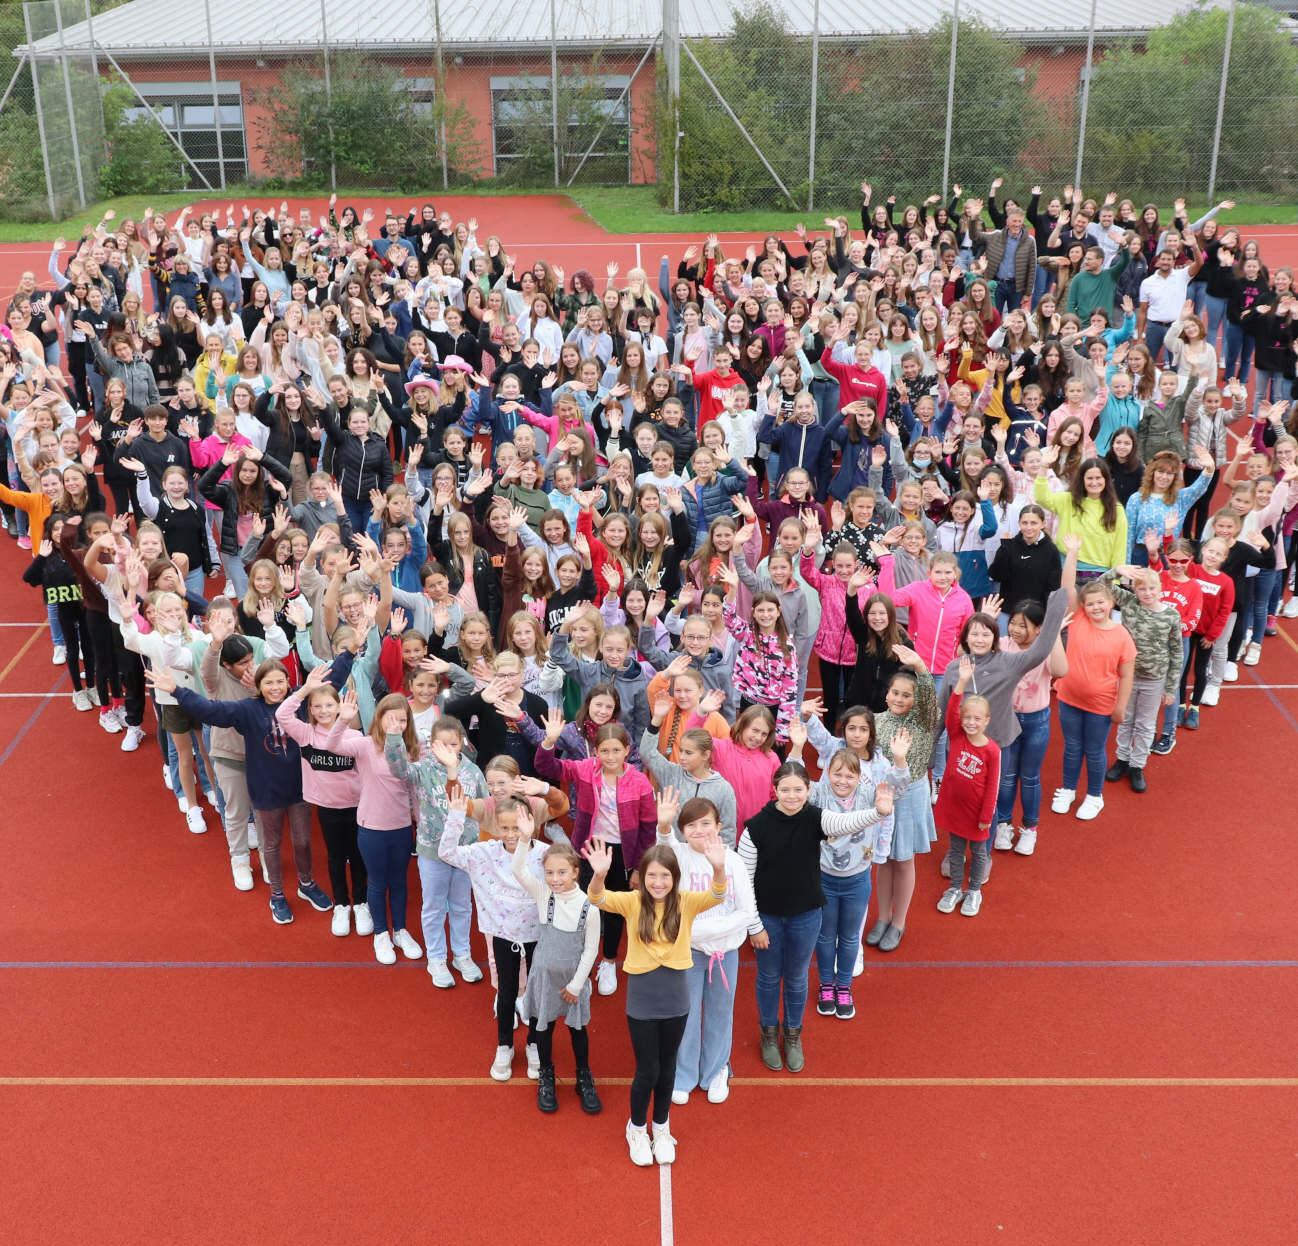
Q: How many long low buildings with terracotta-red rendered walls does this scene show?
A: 1